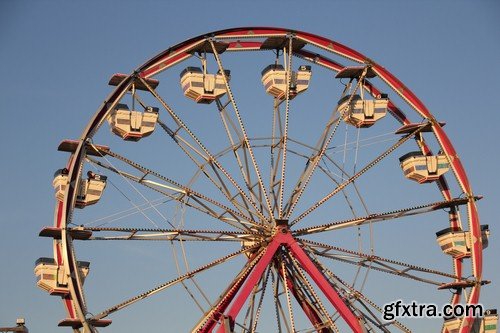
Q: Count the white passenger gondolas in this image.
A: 9